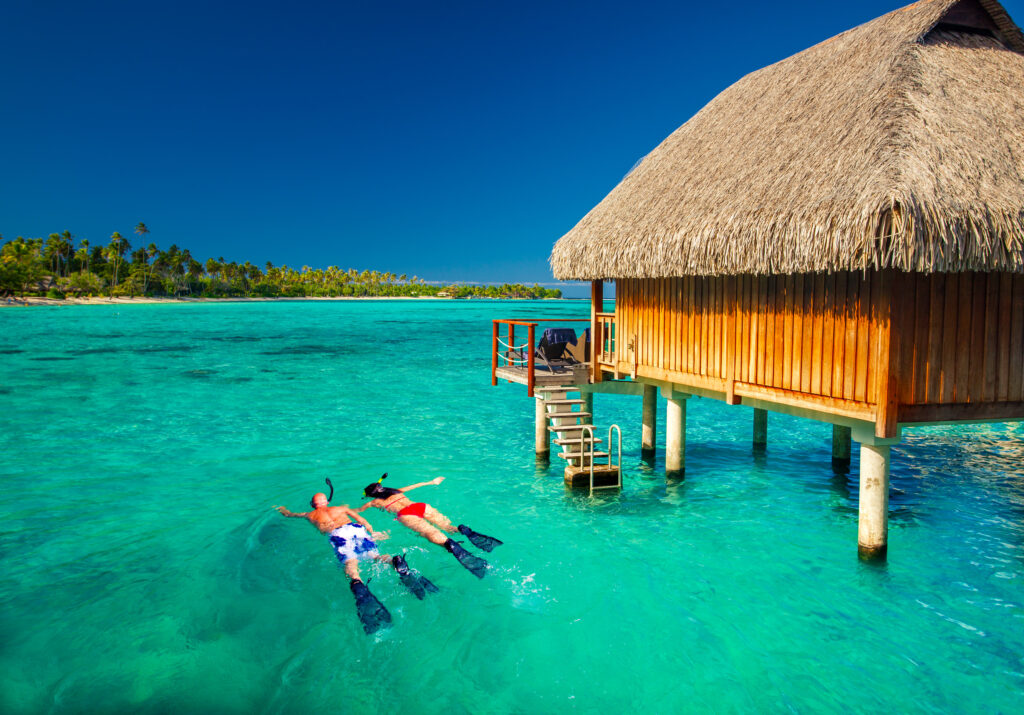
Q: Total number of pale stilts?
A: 7